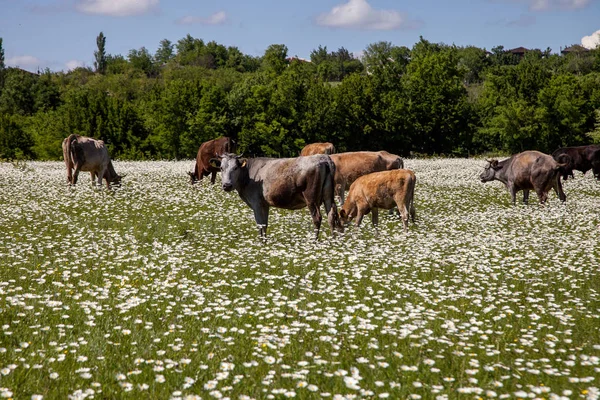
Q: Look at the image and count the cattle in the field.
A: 8